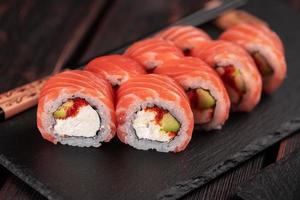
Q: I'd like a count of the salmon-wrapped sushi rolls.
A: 8